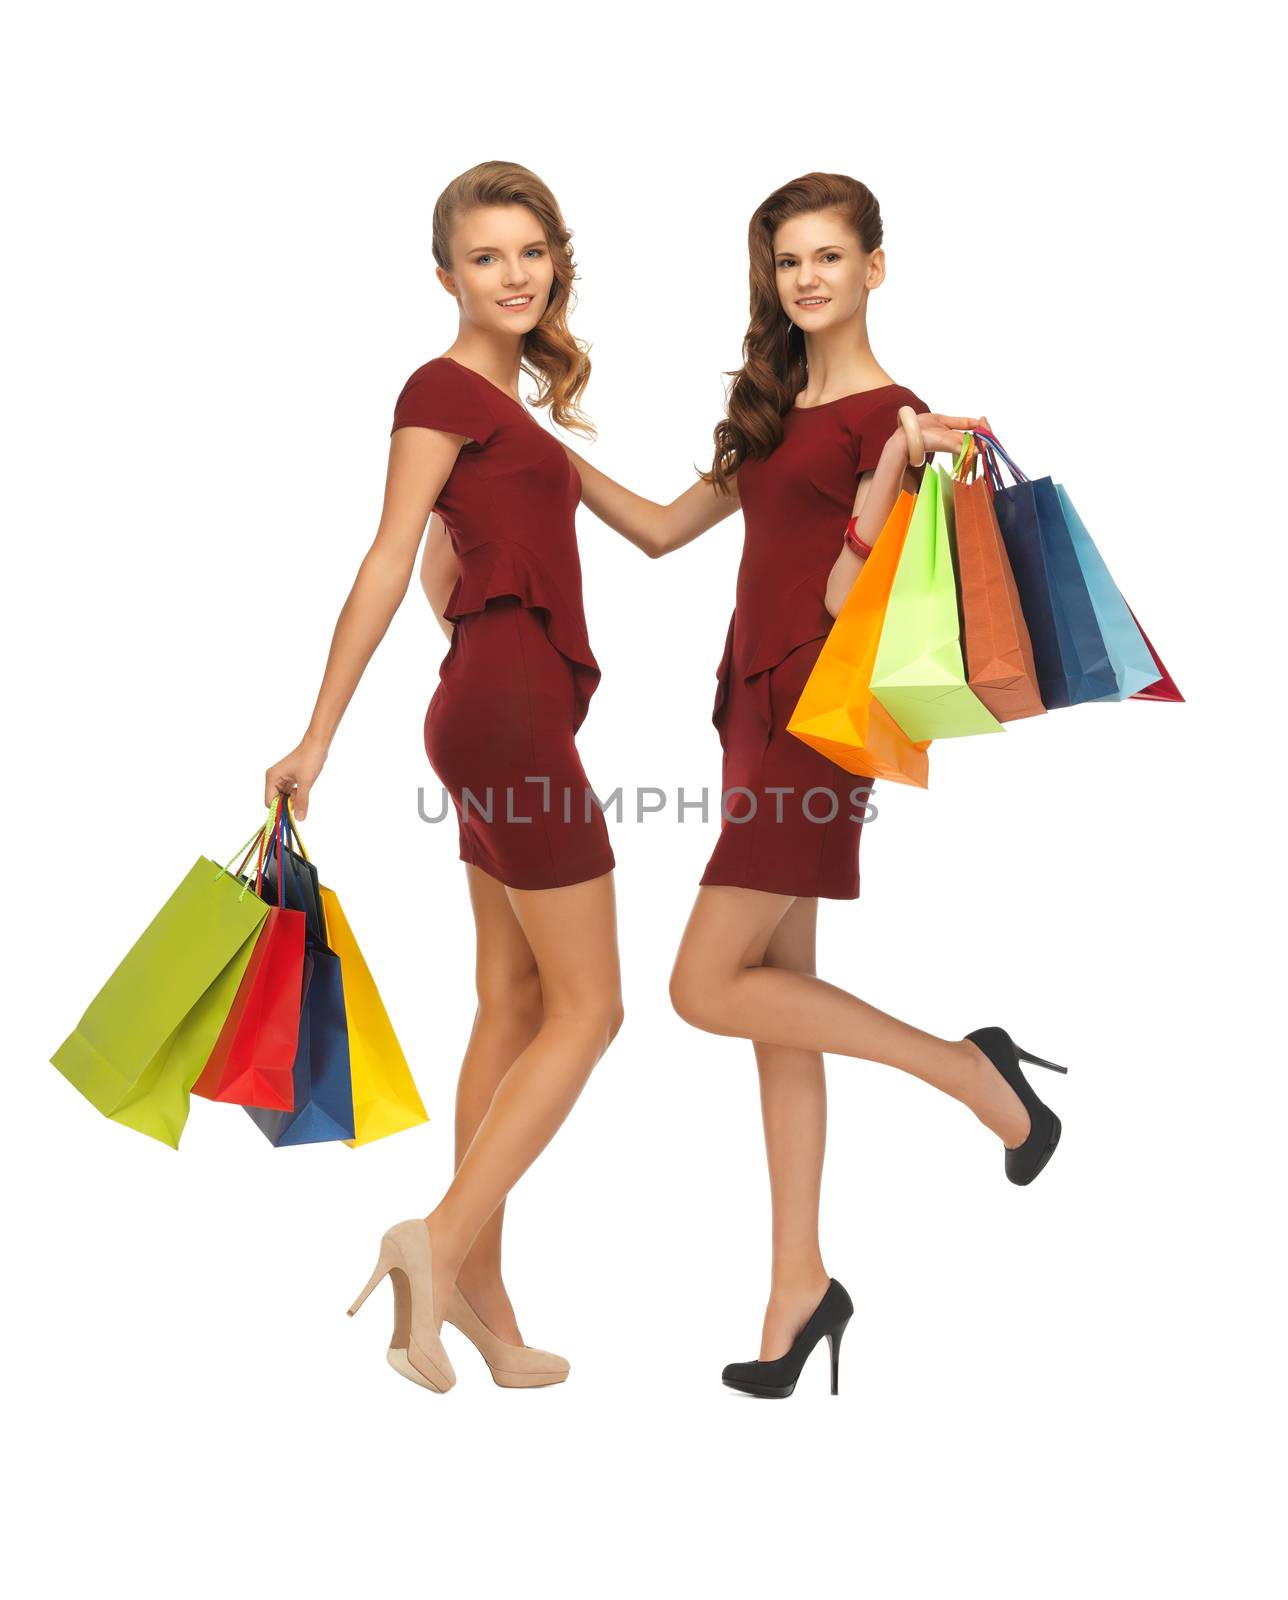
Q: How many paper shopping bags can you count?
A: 11